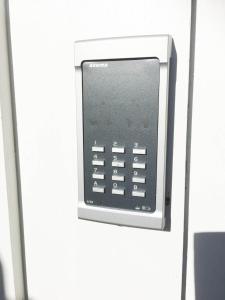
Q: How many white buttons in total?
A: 12